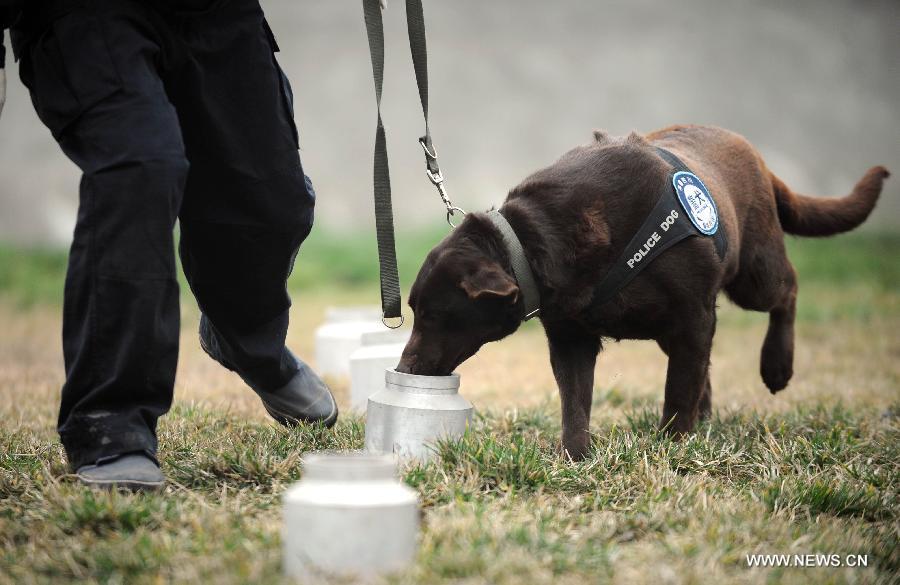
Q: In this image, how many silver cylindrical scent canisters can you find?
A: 4